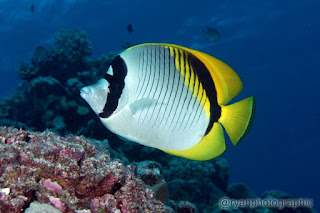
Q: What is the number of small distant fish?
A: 3